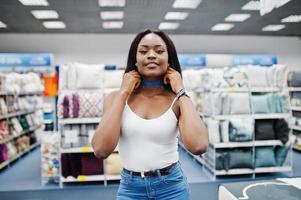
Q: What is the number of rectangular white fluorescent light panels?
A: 15